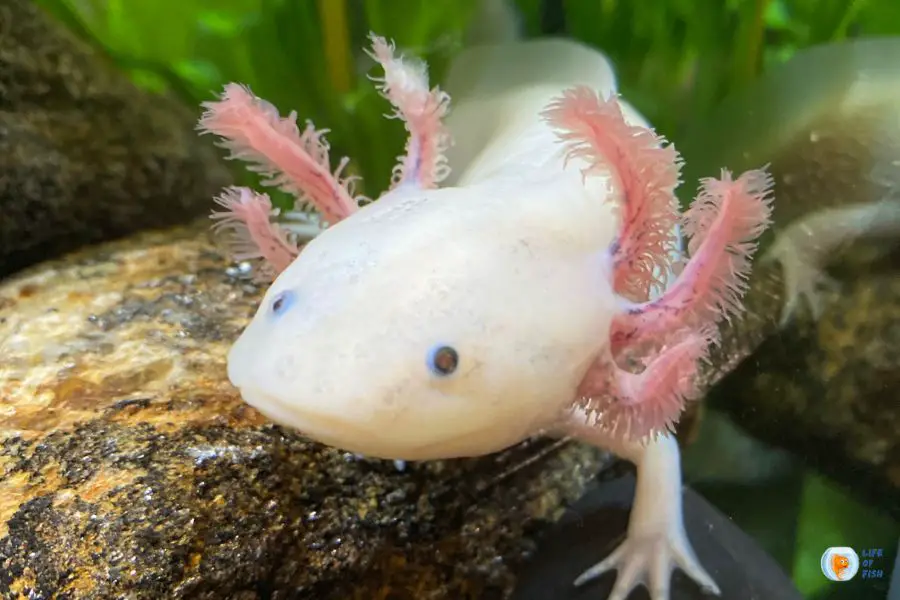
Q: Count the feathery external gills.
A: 6